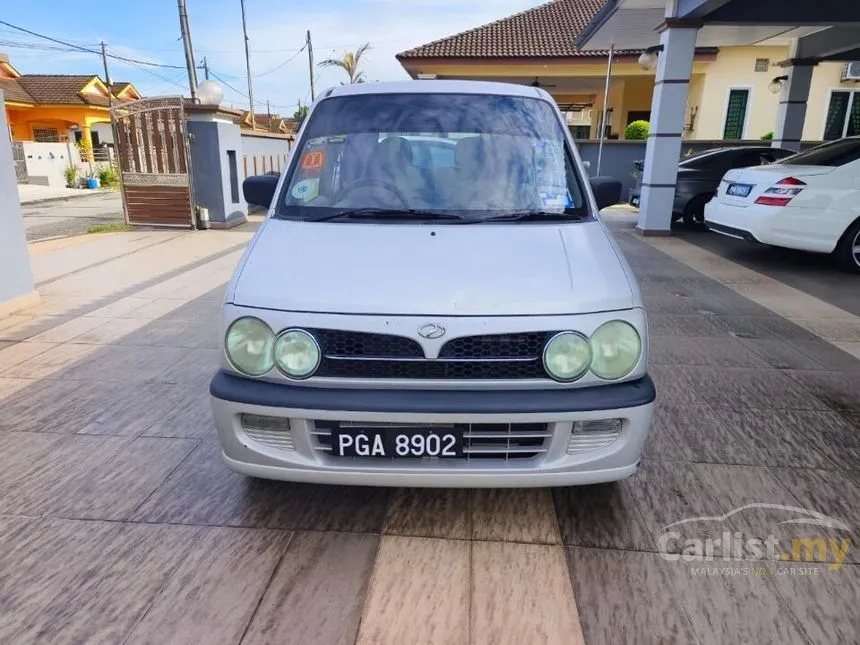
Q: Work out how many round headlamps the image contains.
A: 4